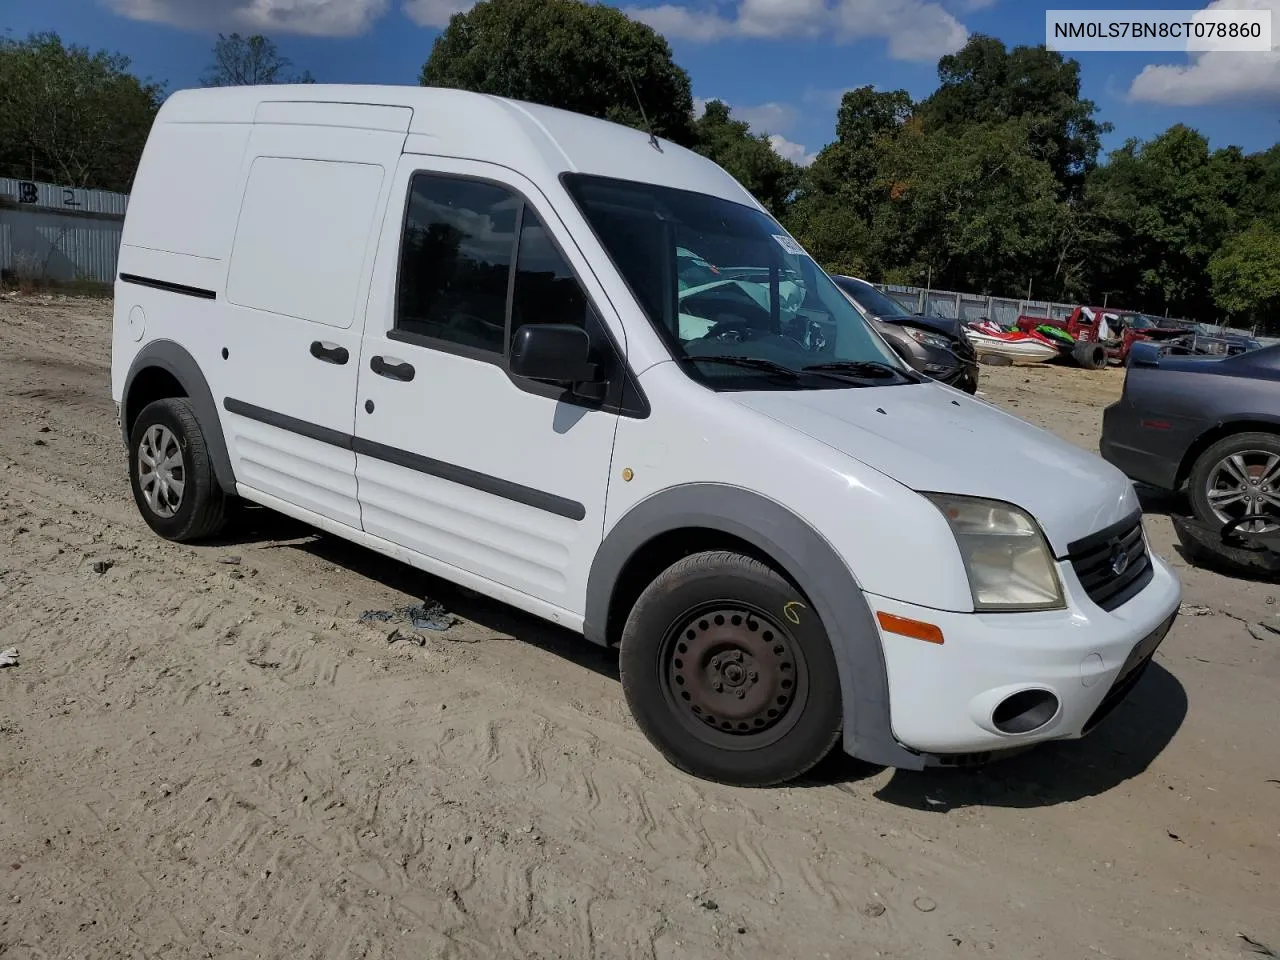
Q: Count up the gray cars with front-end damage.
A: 1